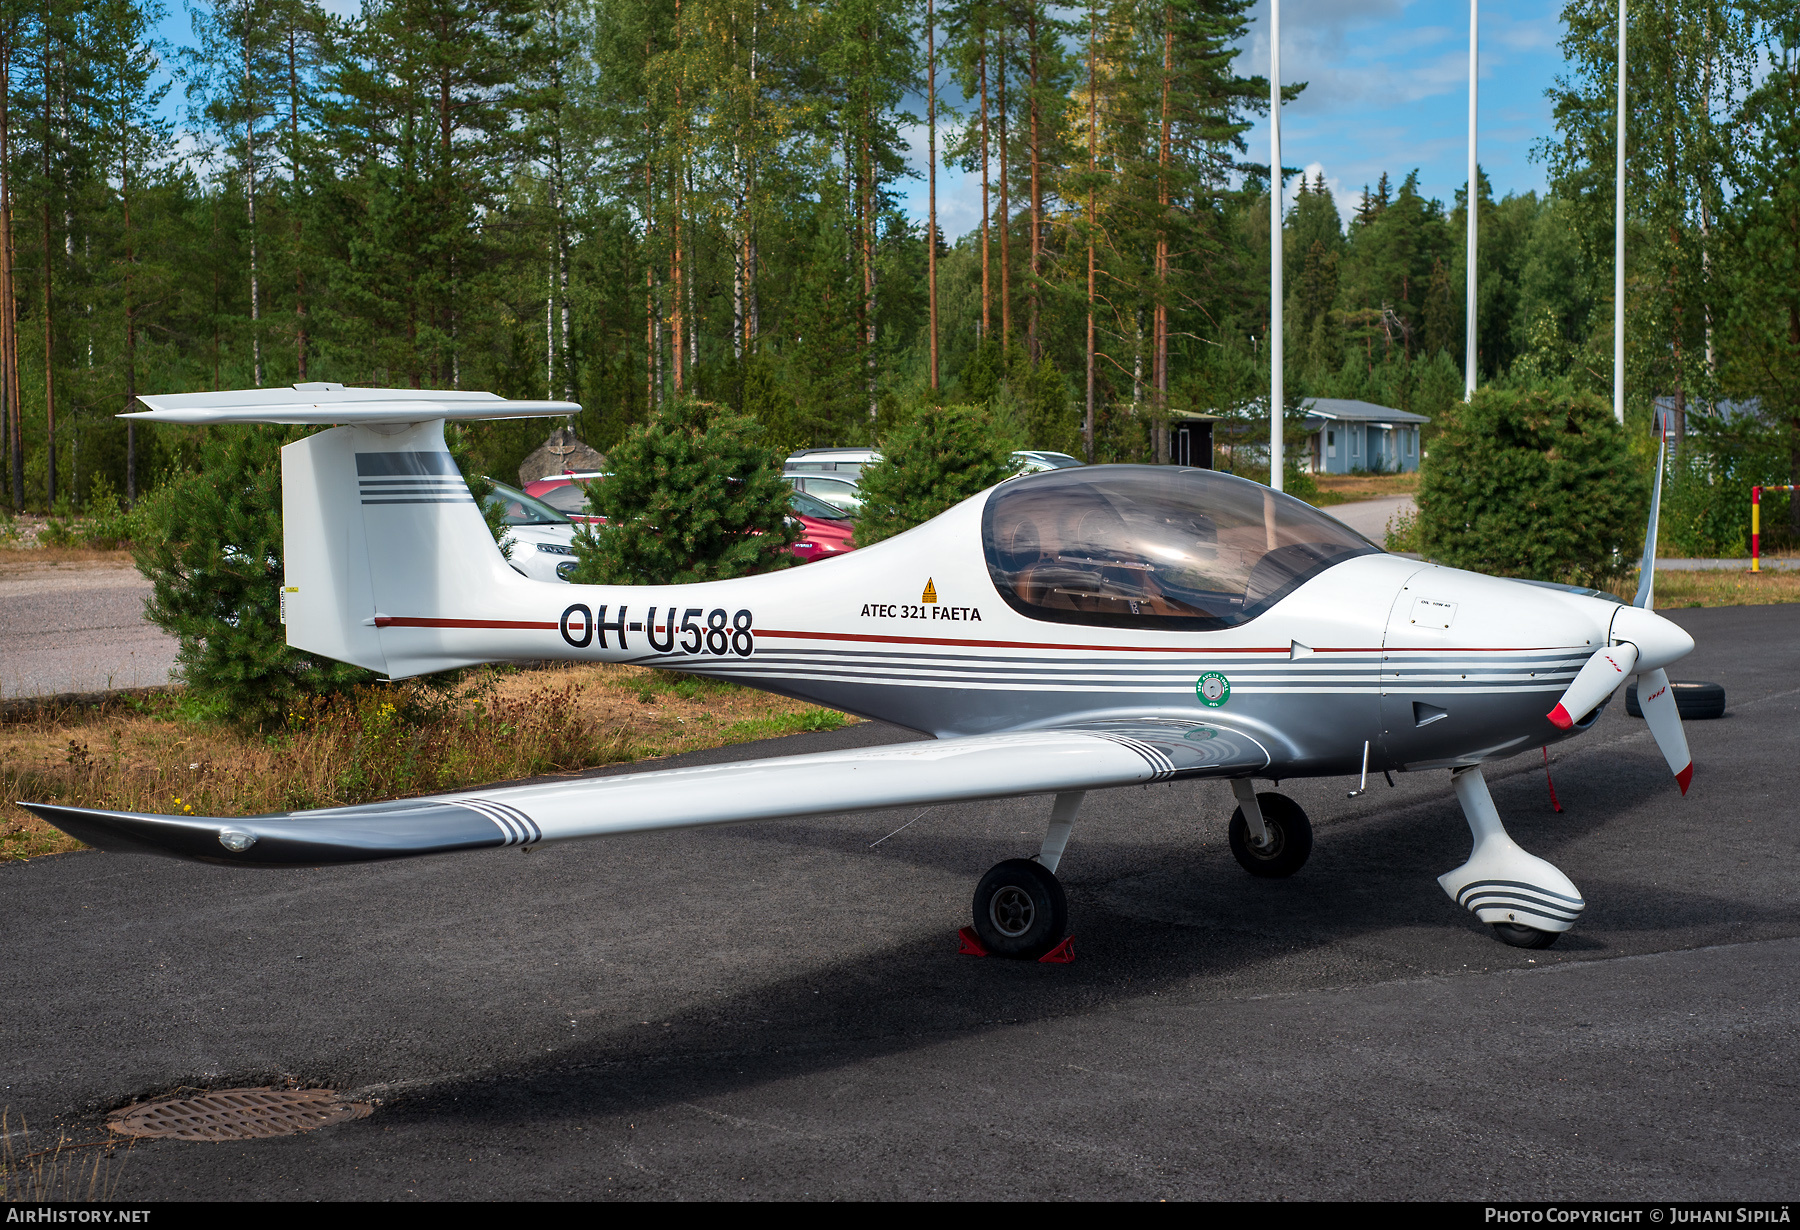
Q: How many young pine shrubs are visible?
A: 4